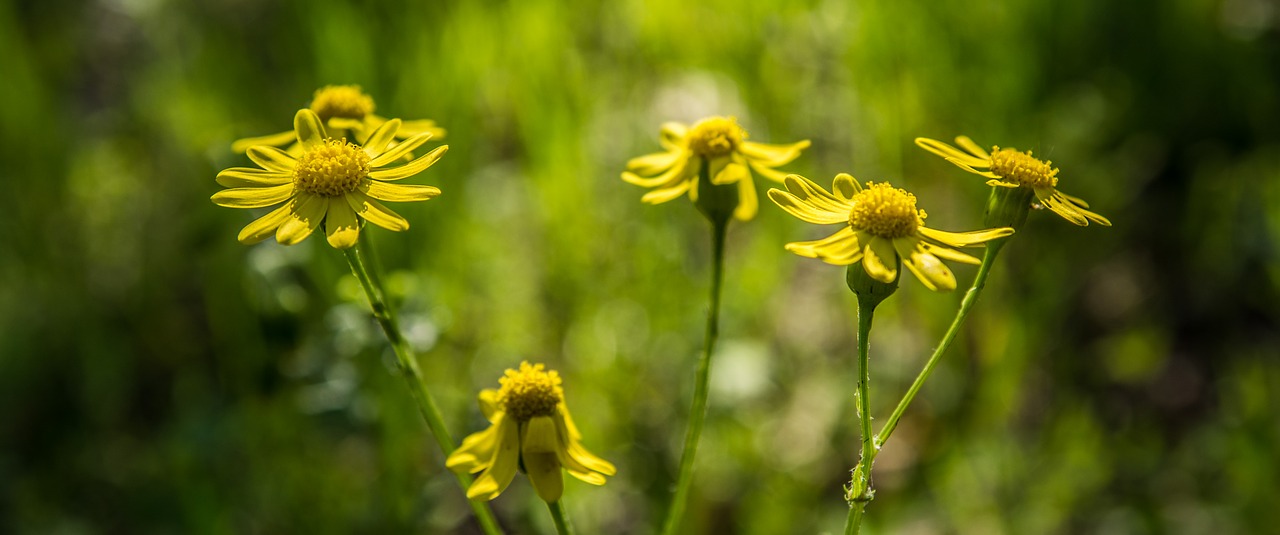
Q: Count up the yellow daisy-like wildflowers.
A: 6